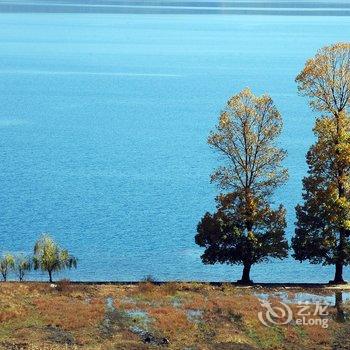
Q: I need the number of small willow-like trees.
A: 3